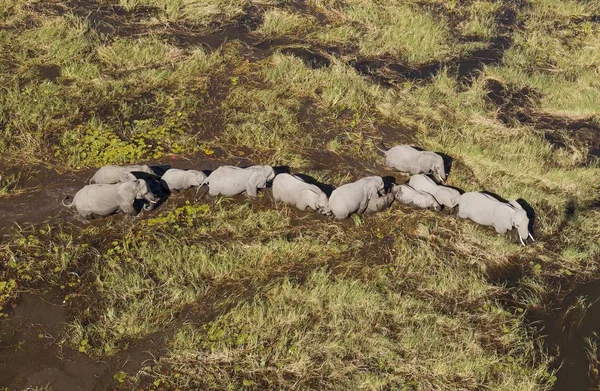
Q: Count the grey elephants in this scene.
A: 11